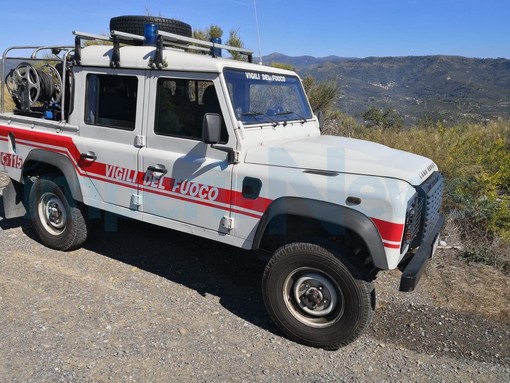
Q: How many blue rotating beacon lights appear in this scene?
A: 2